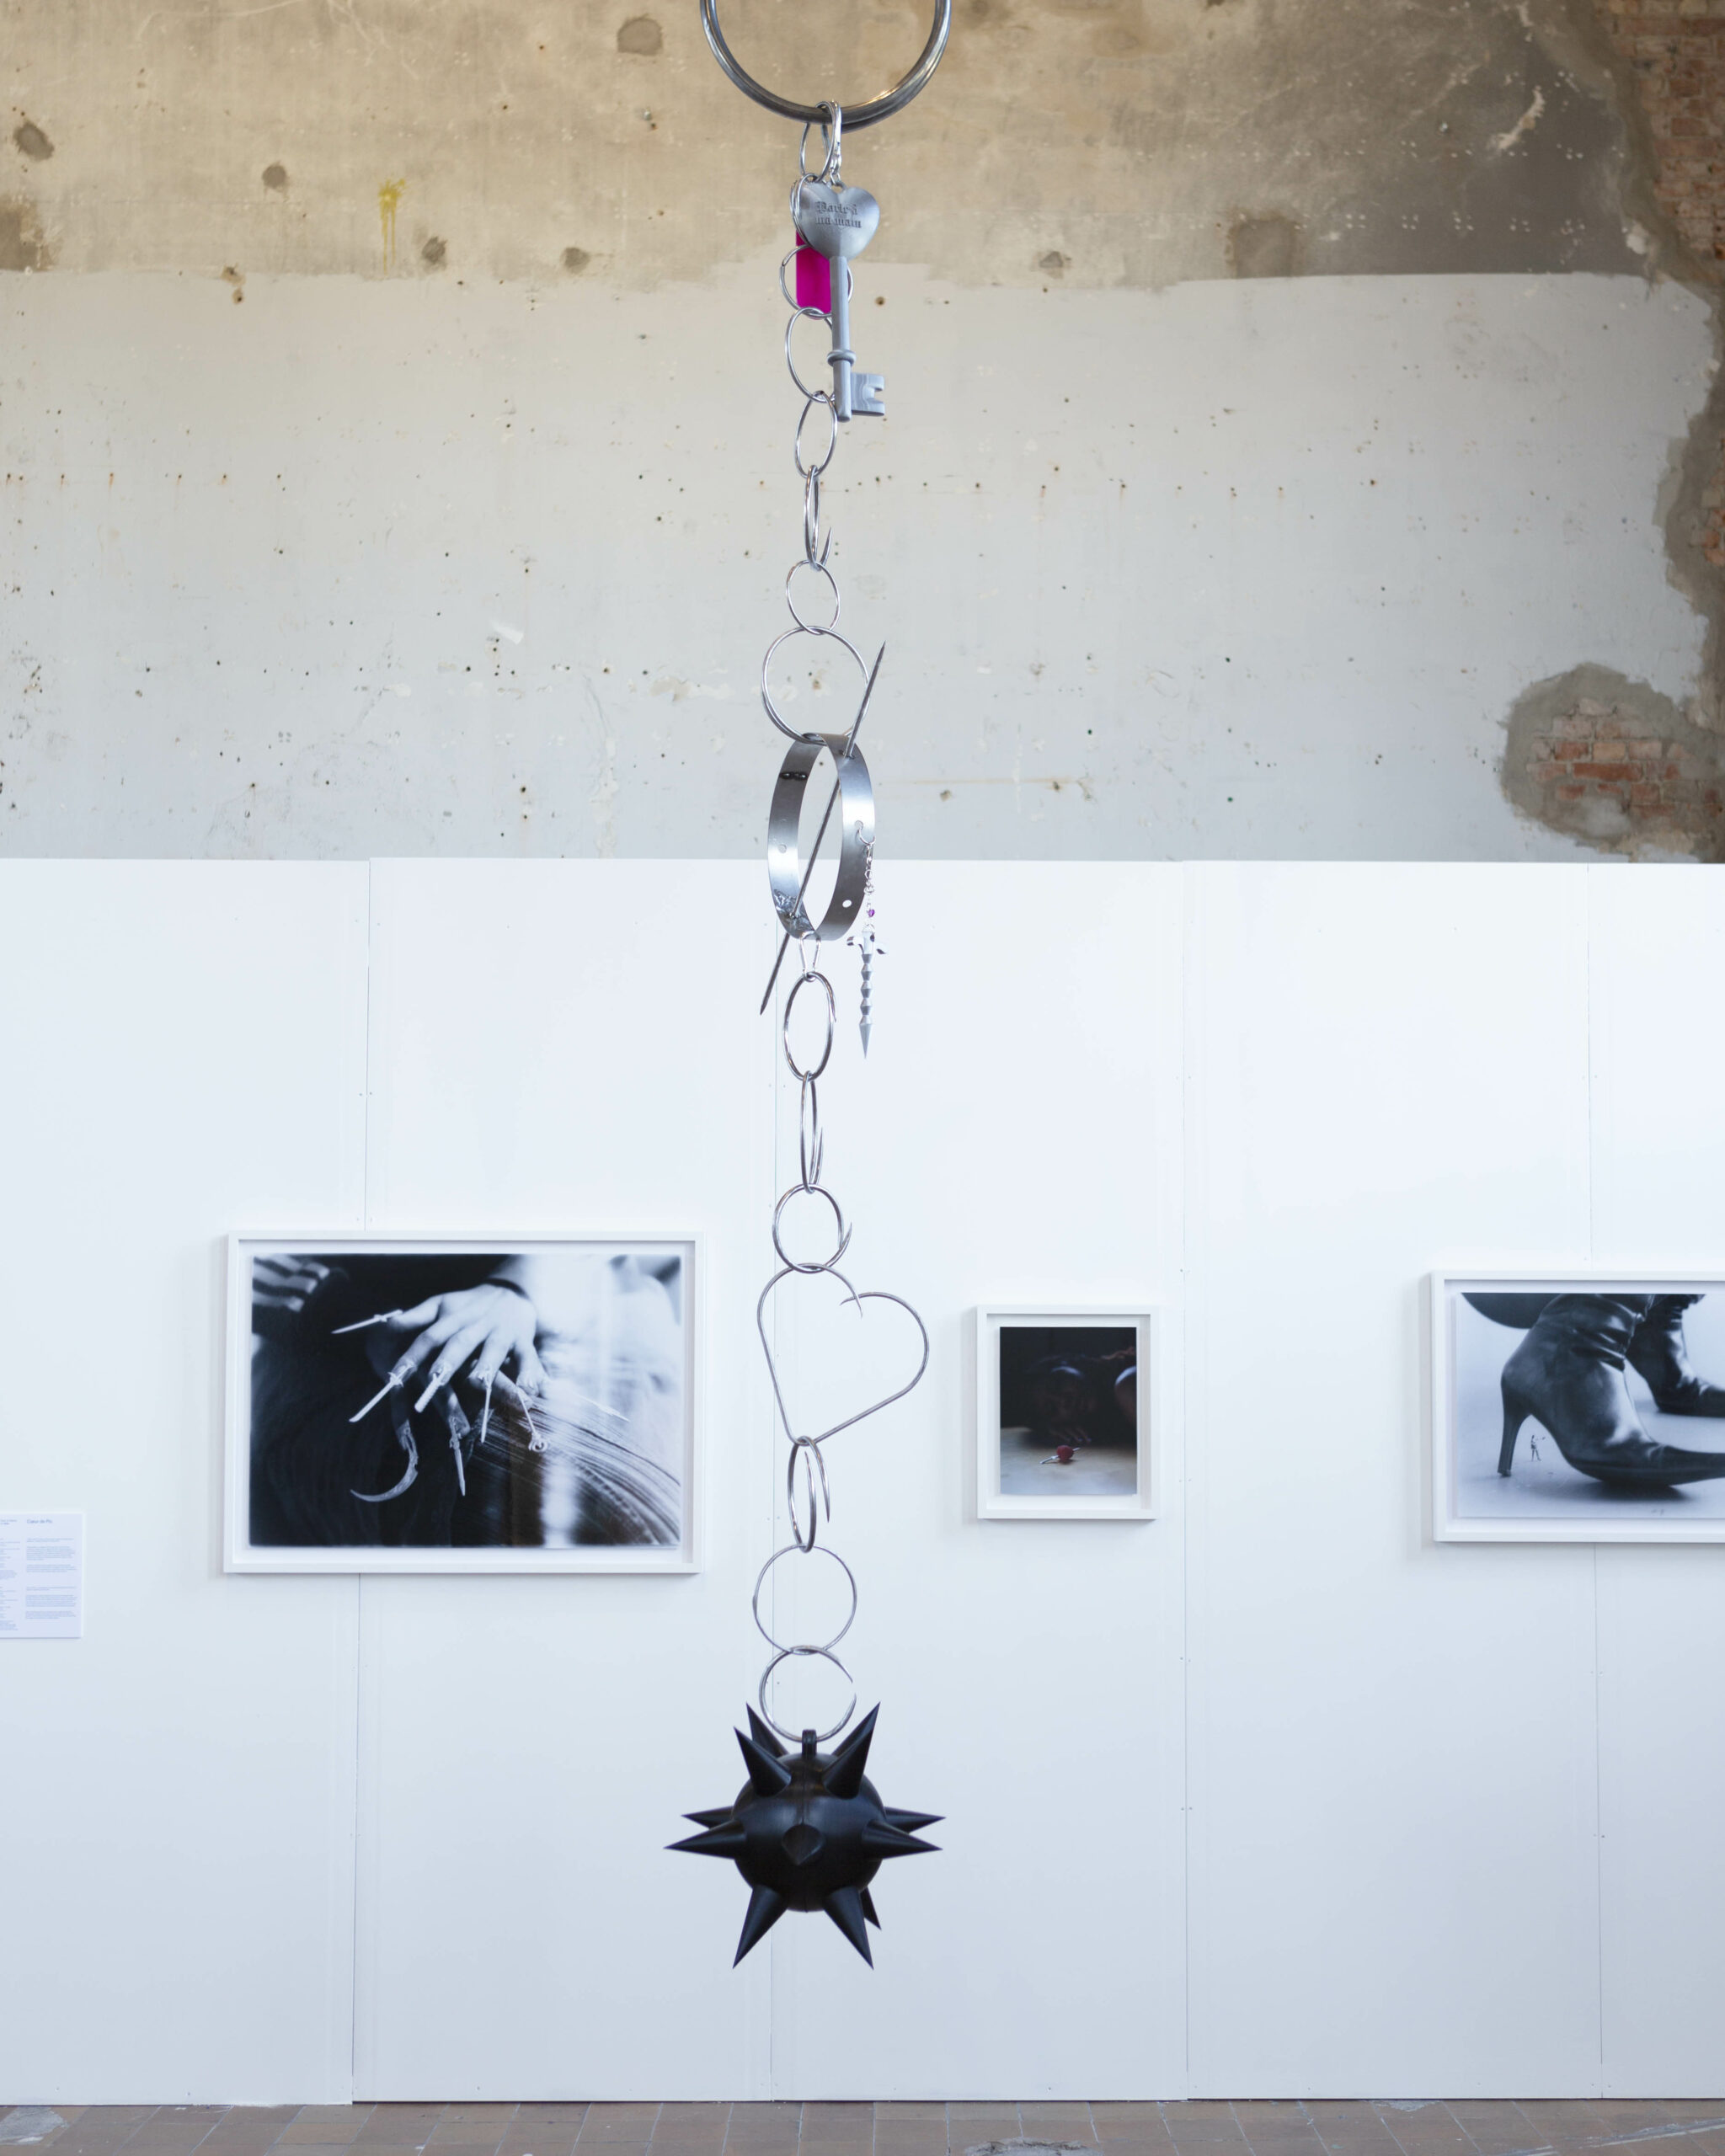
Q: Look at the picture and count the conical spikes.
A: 12